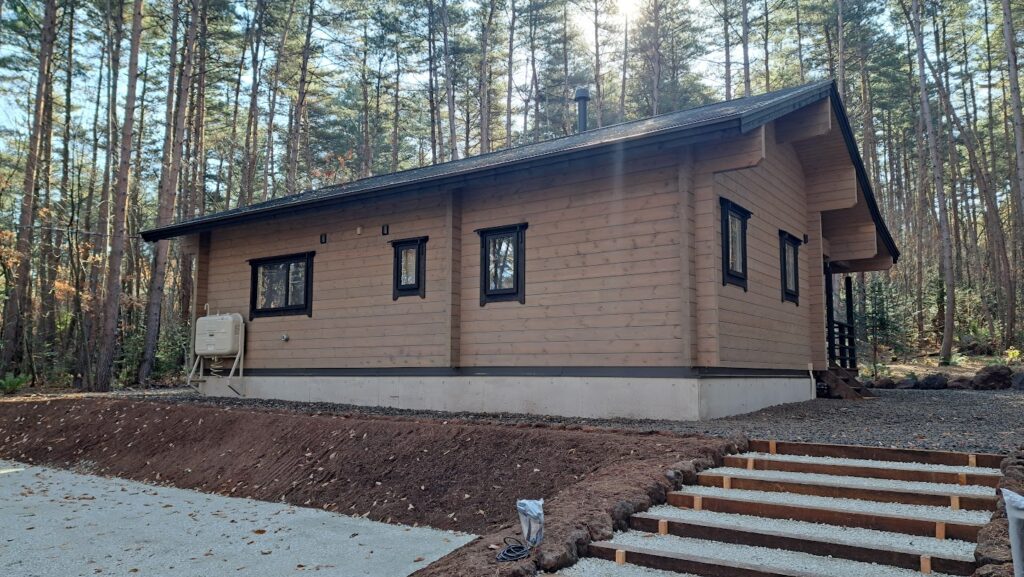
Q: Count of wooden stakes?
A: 11